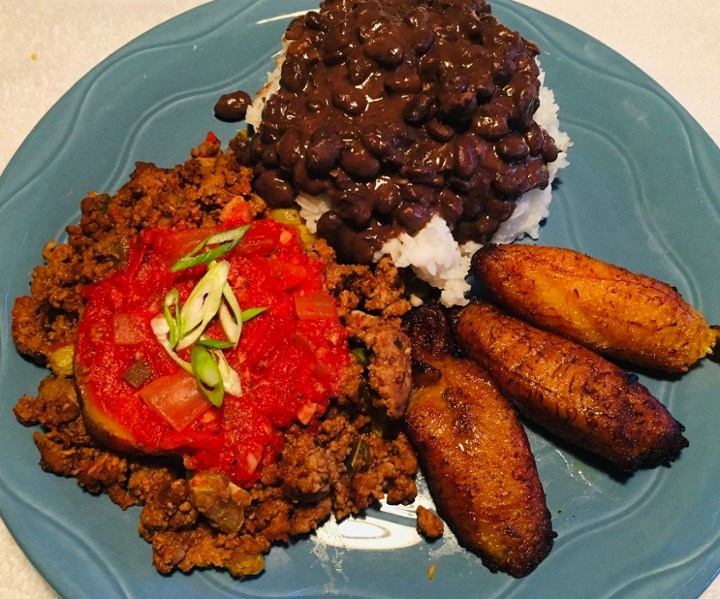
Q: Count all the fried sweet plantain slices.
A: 3